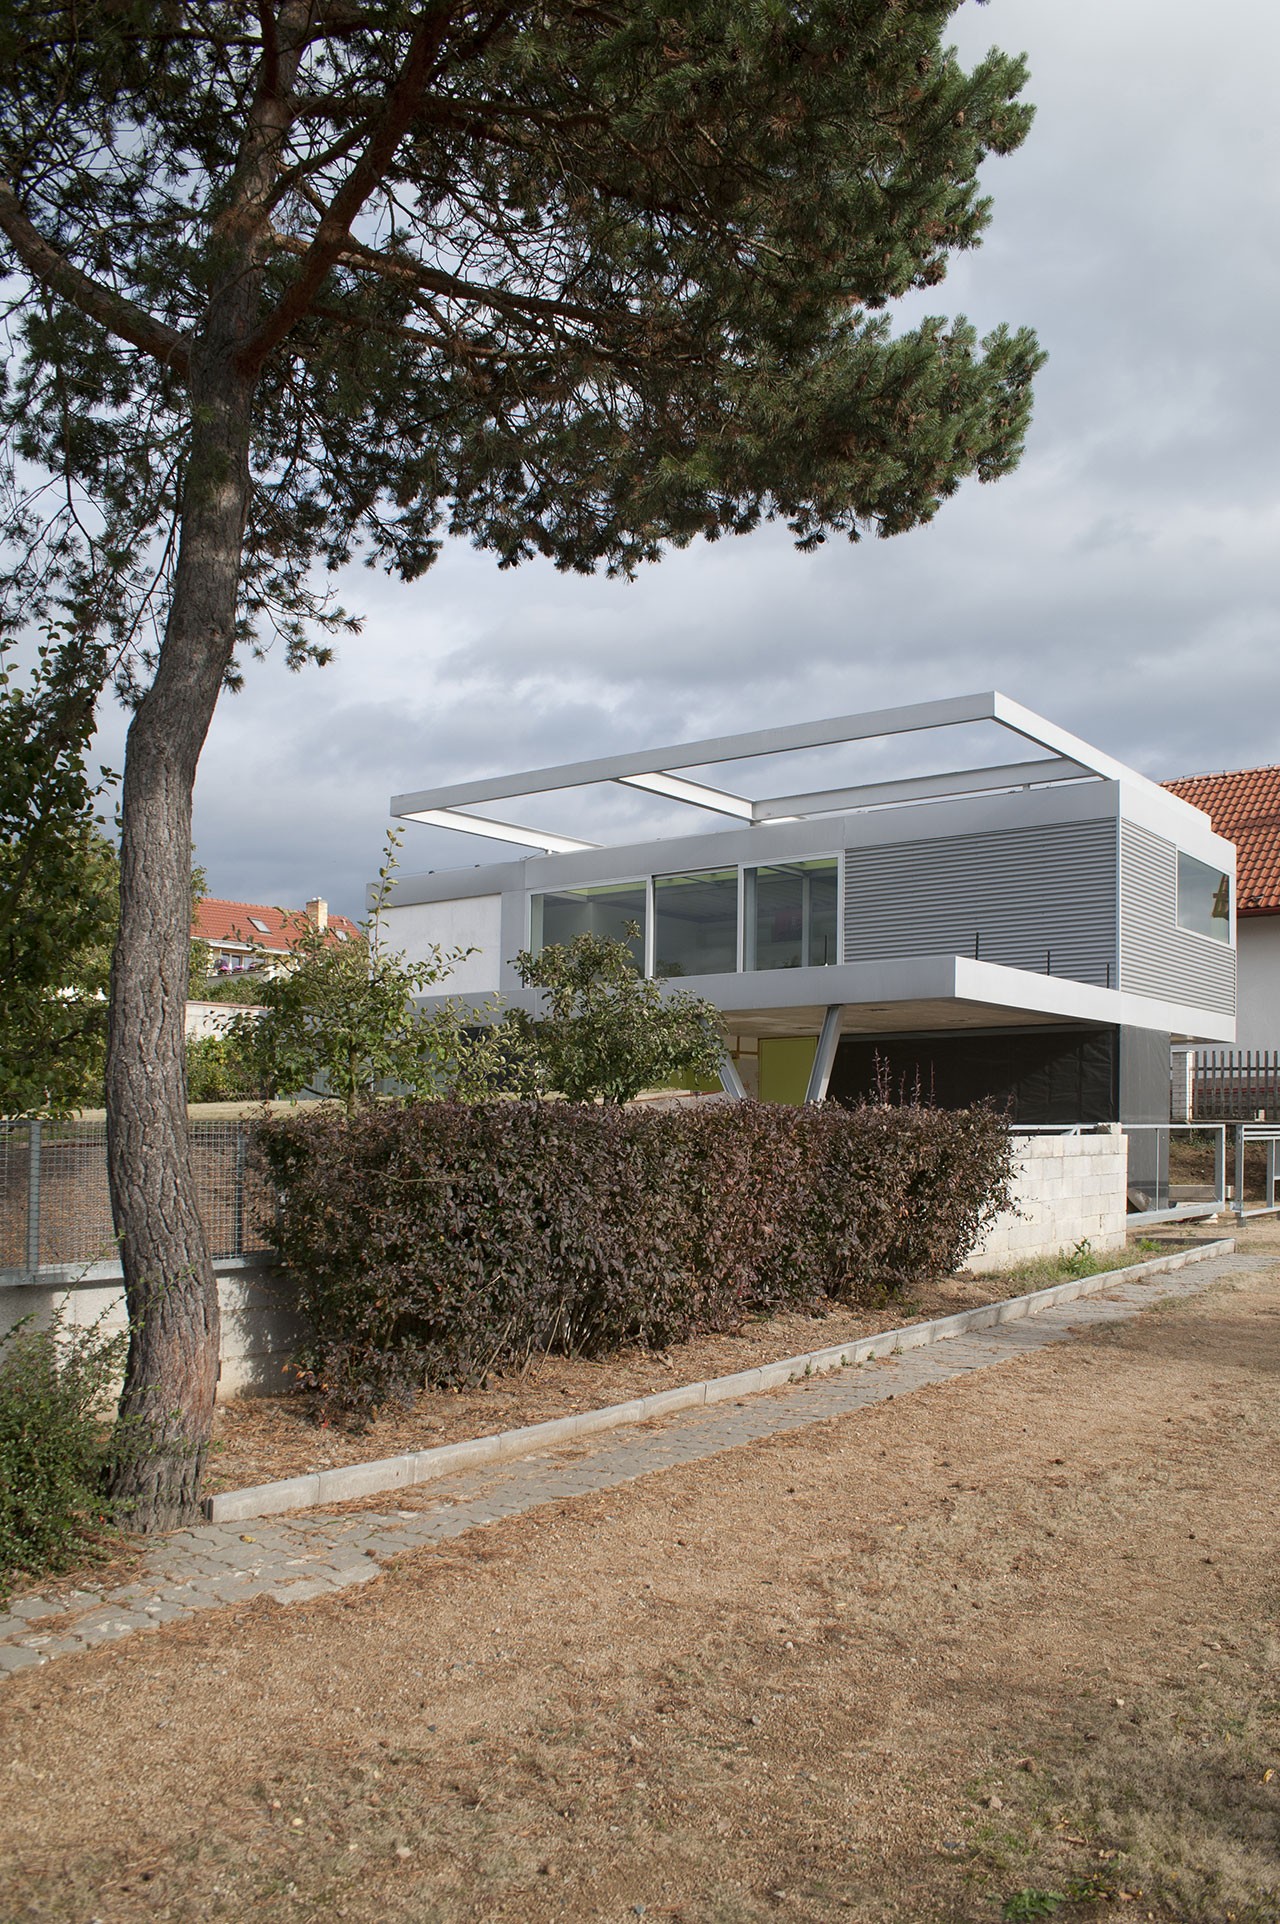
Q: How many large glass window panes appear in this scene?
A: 4